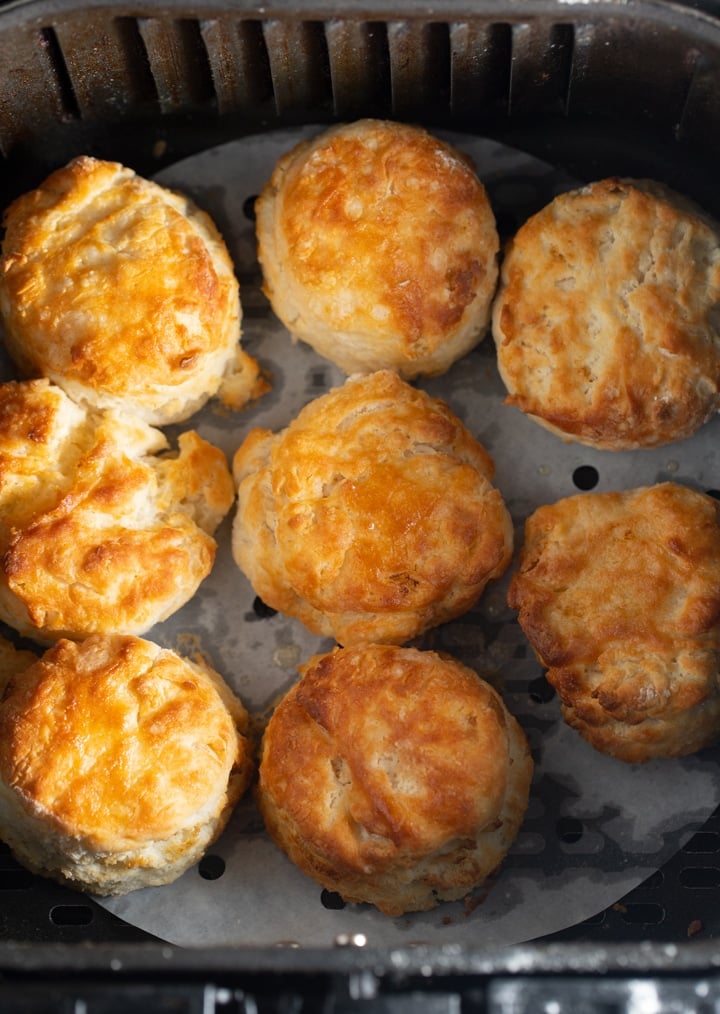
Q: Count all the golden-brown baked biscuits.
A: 8